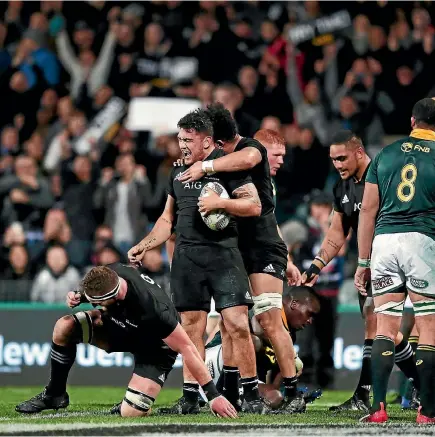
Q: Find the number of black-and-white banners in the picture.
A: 3